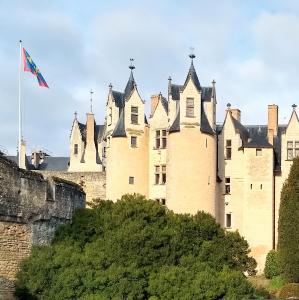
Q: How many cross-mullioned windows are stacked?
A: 3